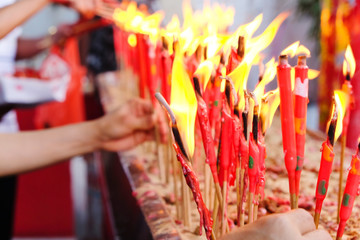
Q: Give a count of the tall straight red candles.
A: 2